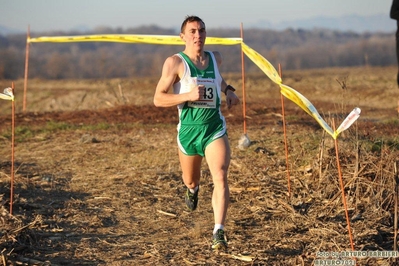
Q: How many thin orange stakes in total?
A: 5